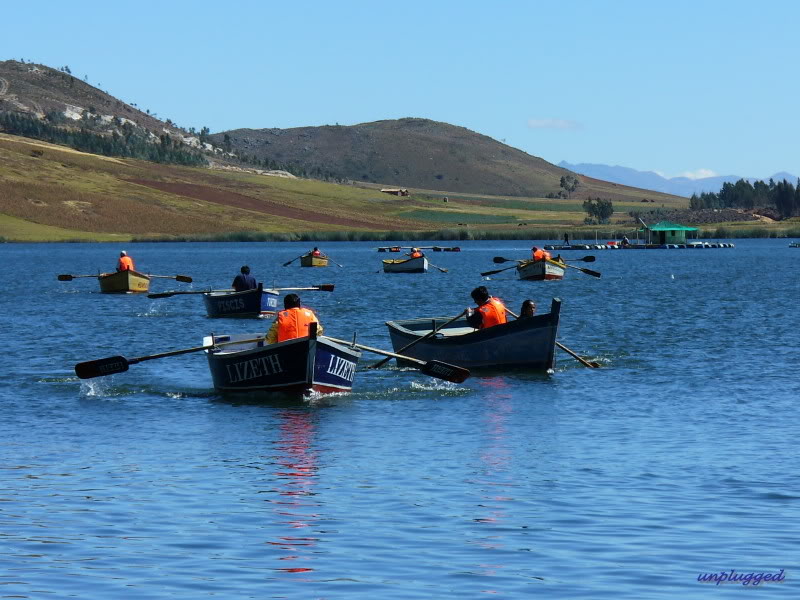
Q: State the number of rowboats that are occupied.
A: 7